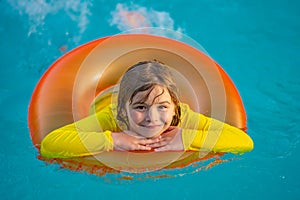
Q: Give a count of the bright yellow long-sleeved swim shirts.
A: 1